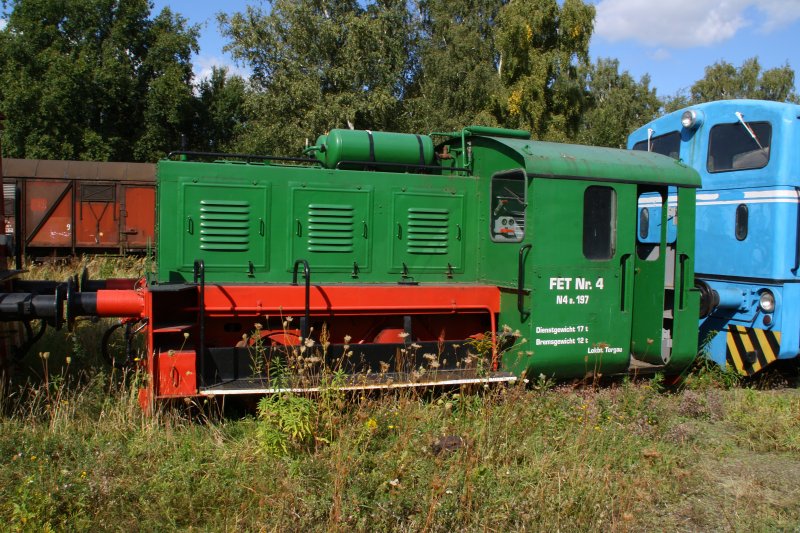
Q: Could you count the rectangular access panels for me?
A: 3